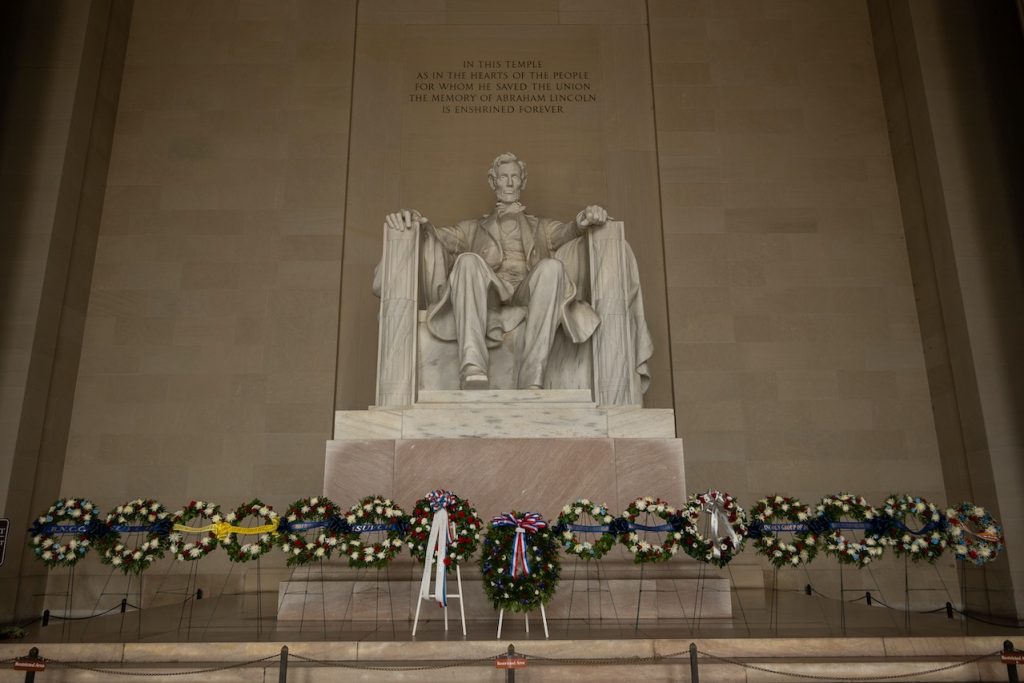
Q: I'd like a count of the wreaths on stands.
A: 15